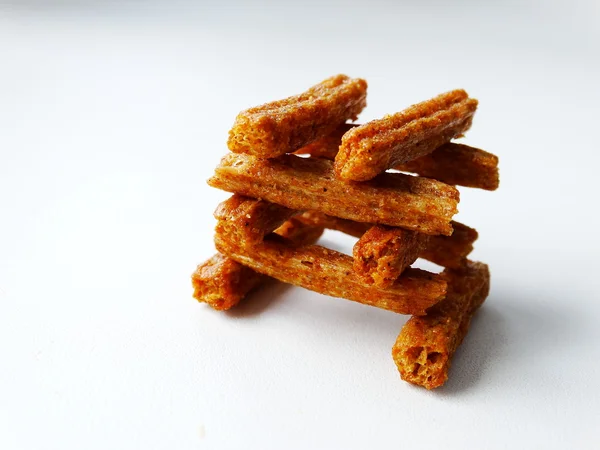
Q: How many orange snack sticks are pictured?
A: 10